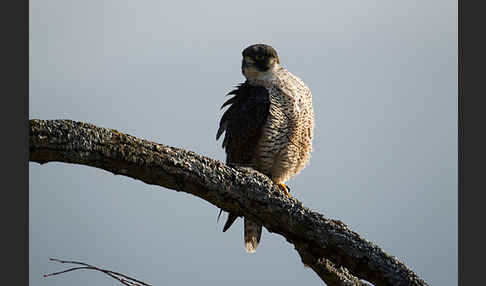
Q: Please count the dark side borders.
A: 2